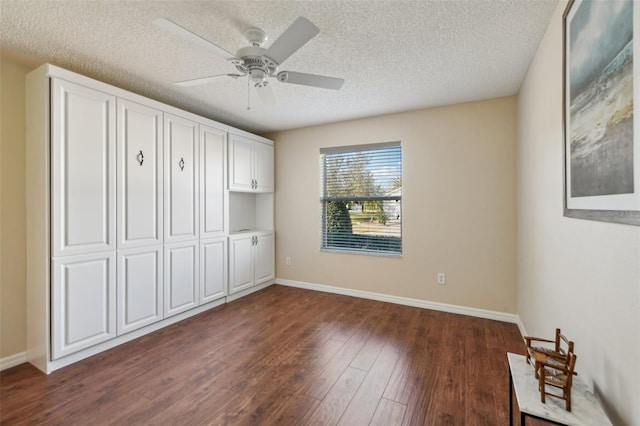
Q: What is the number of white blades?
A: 5